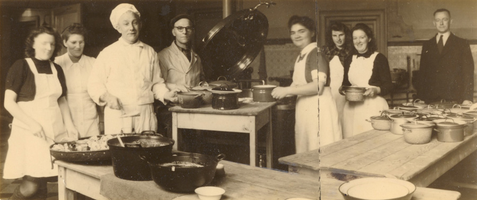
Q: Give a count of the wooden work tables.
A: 3